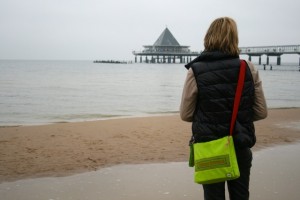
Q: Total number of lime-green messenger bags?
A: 1